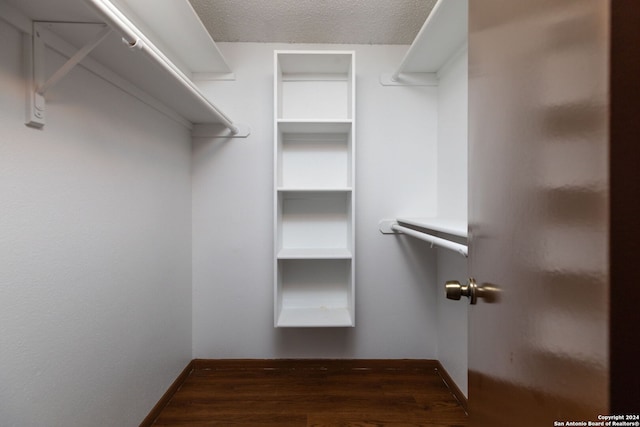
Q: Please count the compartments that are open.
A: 4